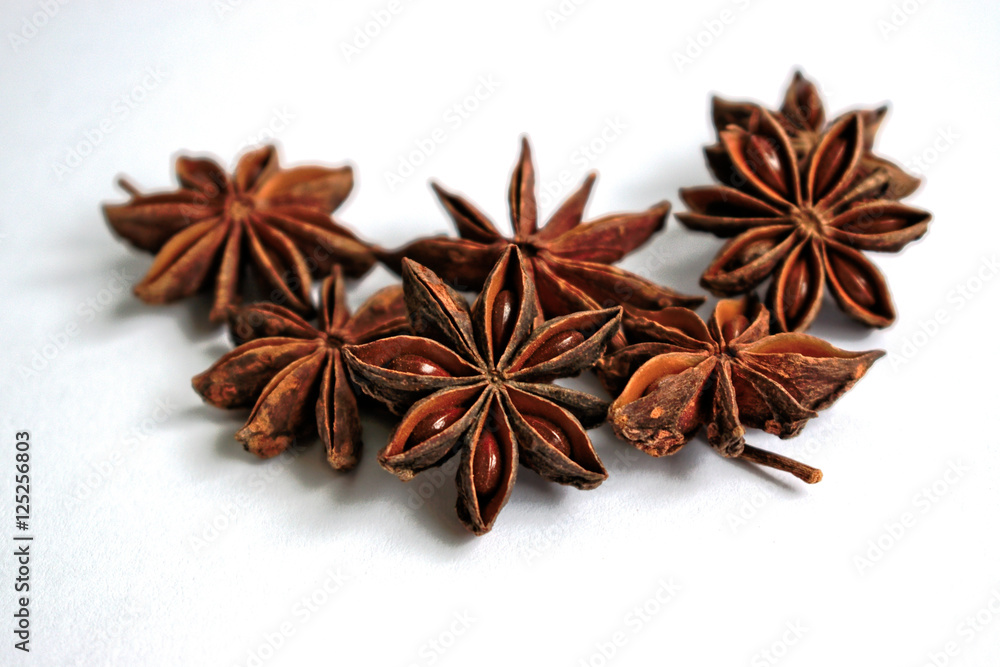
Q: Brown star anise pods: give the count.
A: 7